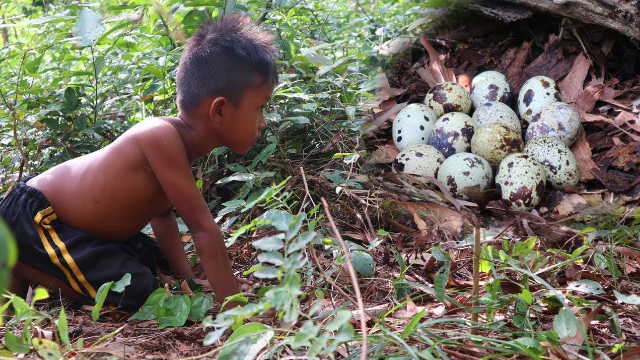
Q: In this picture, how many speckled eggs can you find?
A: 12